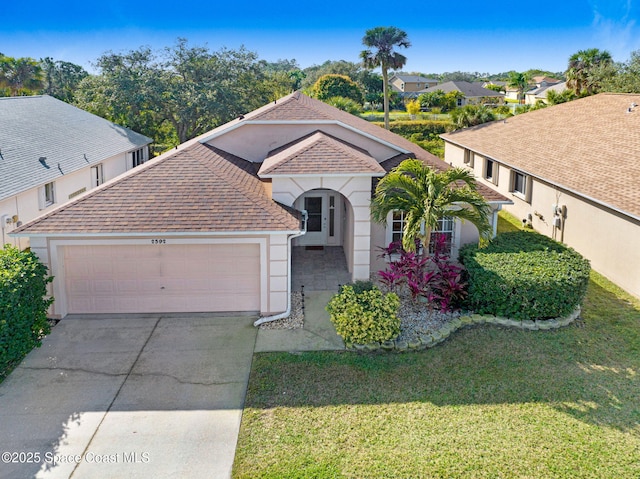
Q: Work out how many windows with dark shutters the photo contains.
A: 3